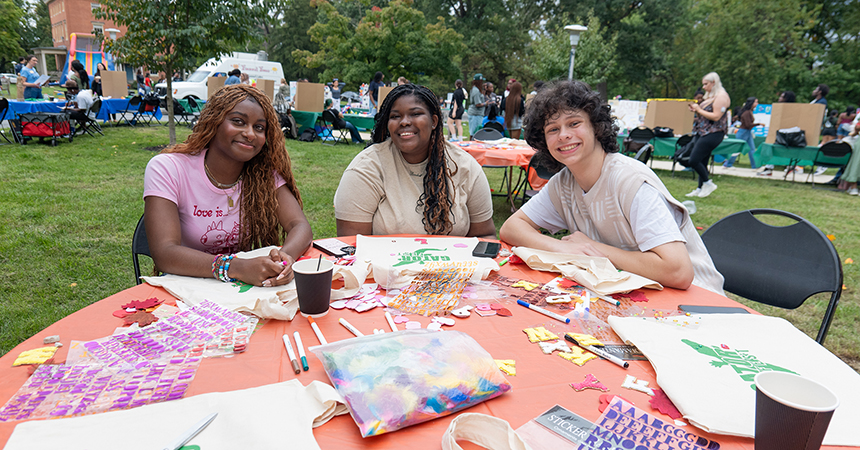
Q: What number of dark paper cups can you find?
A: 2